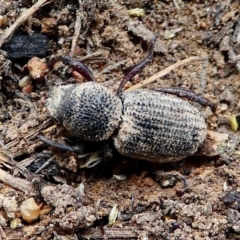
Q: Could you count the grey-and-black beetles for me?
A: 1